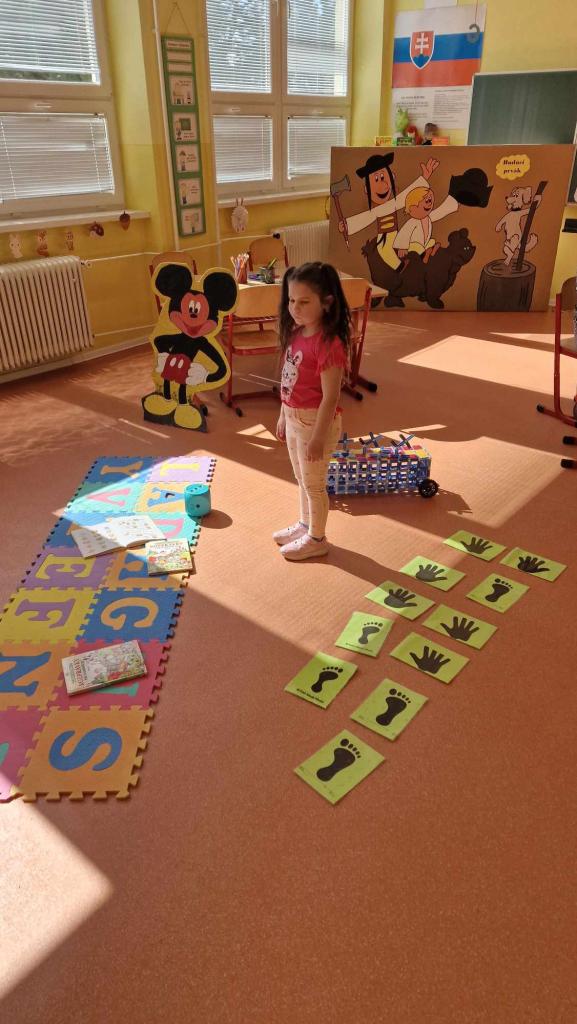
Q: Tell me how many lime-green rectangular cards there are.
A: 11